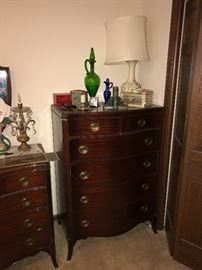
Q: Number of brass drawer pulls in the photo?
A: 14